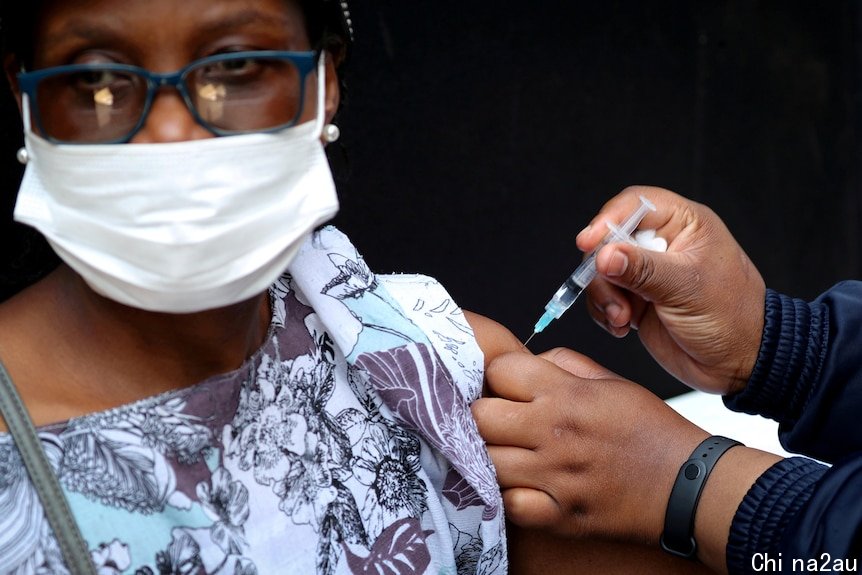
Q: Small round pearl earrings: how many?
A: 2